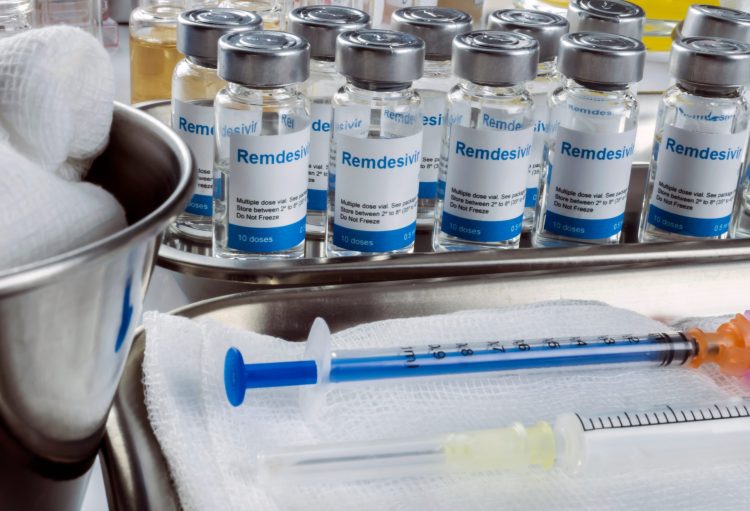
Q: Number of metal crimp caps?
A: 11